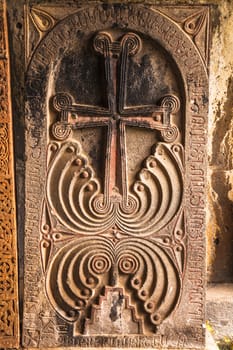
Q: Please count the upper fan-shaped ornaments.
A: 2